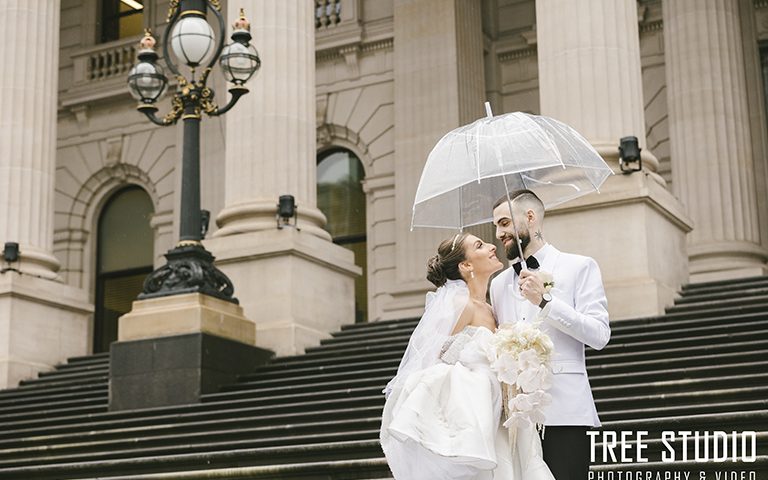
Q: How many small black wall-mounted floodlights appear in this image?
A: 4